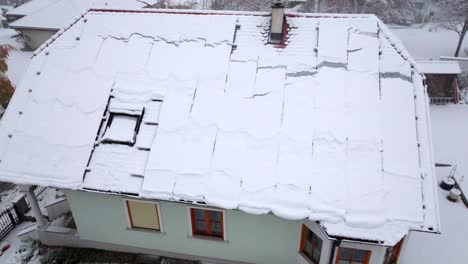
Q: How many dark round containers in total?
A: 2